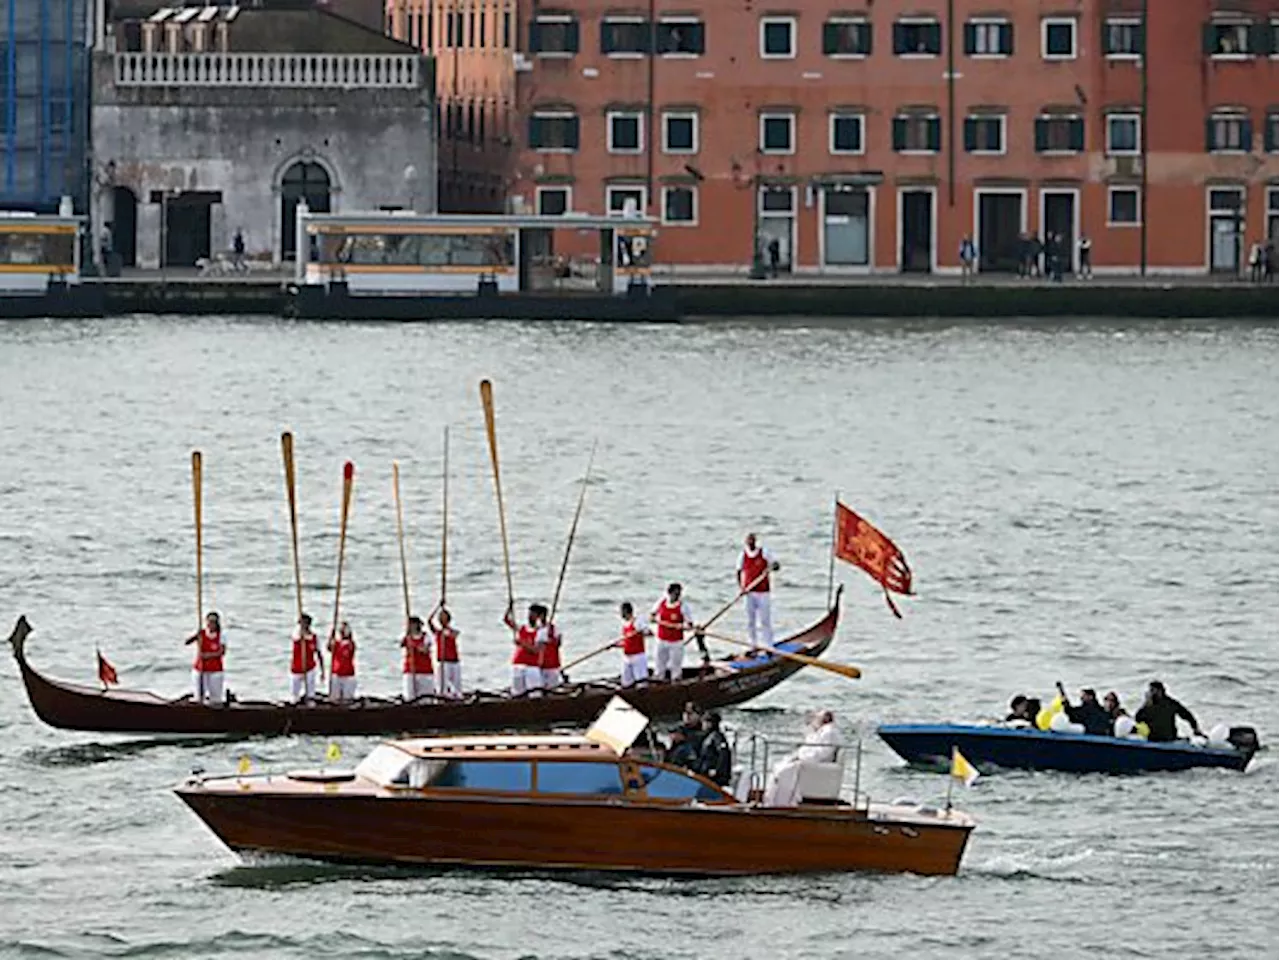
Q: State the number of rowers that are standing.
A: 10